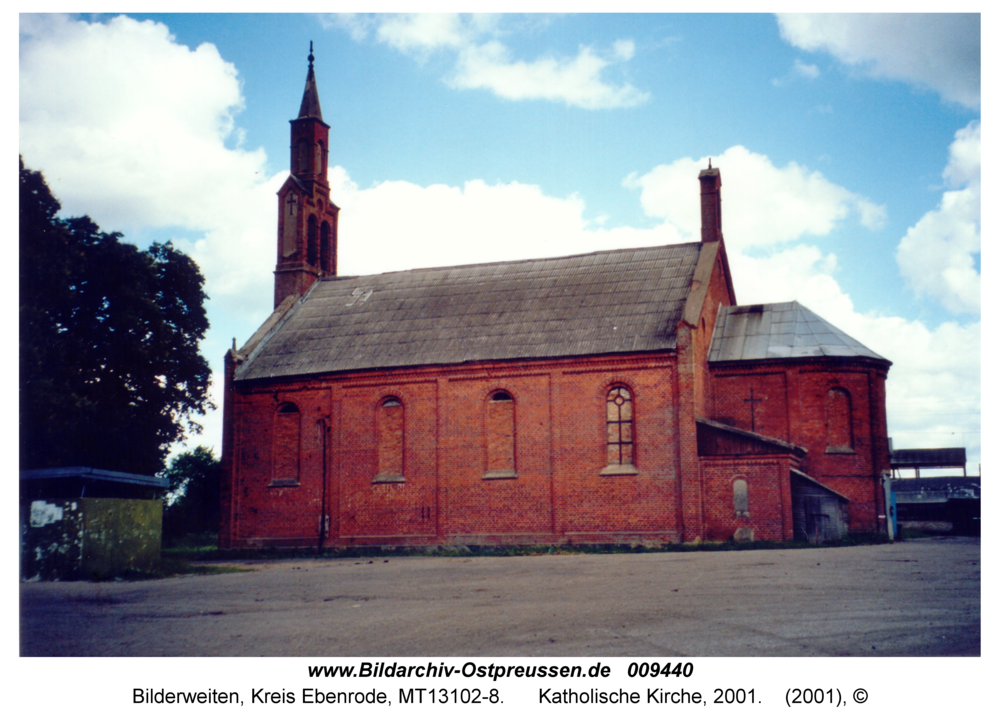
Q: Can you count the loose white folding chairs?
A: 0